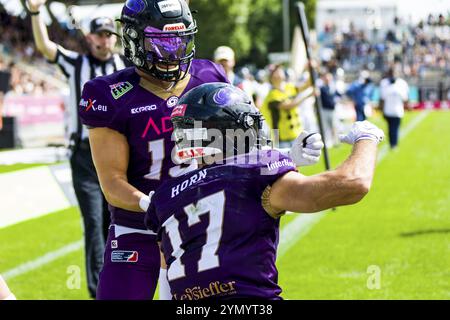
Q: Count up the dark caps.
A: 1